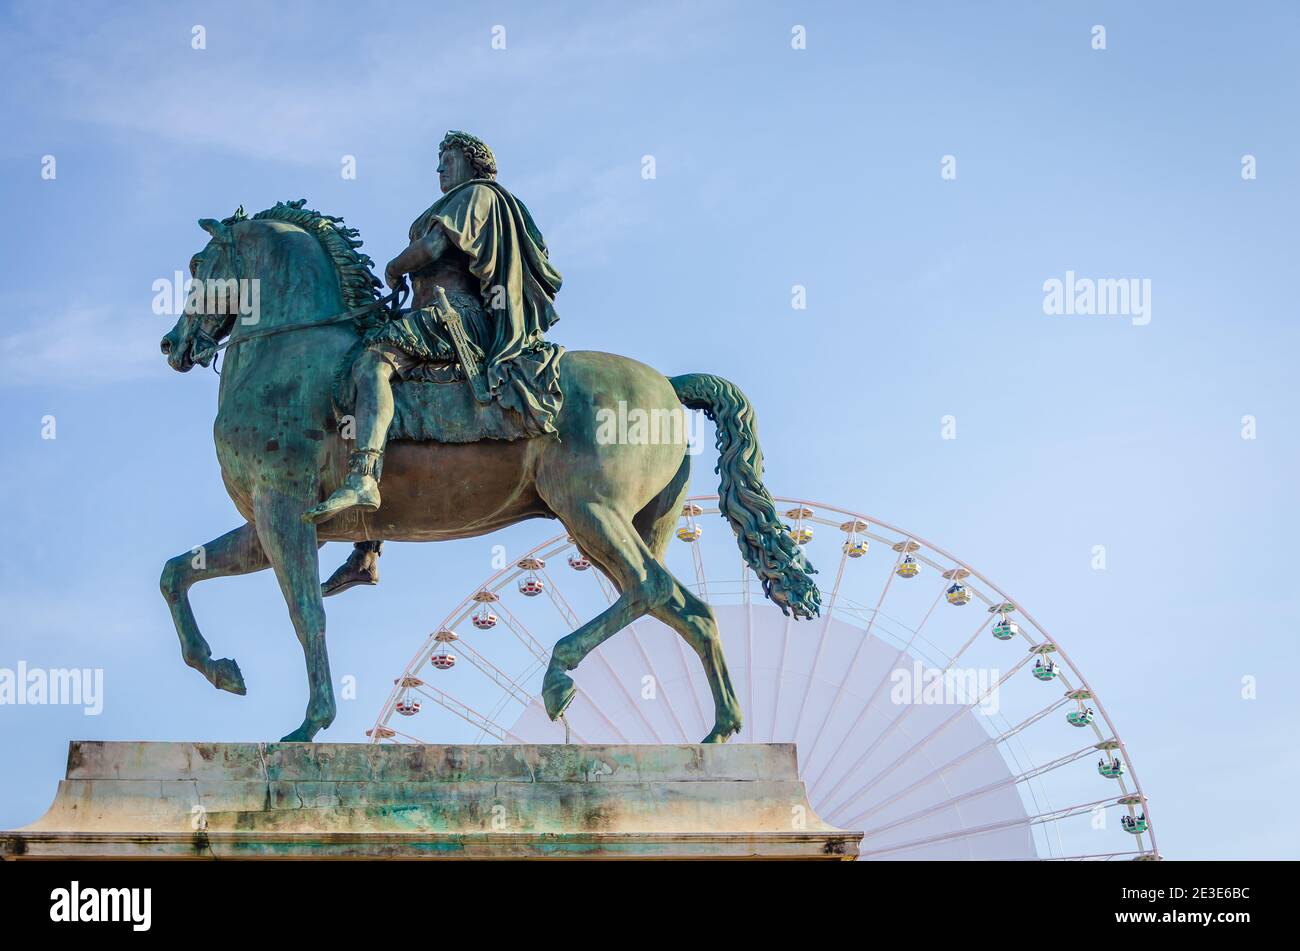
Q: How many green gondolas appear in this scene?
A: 5